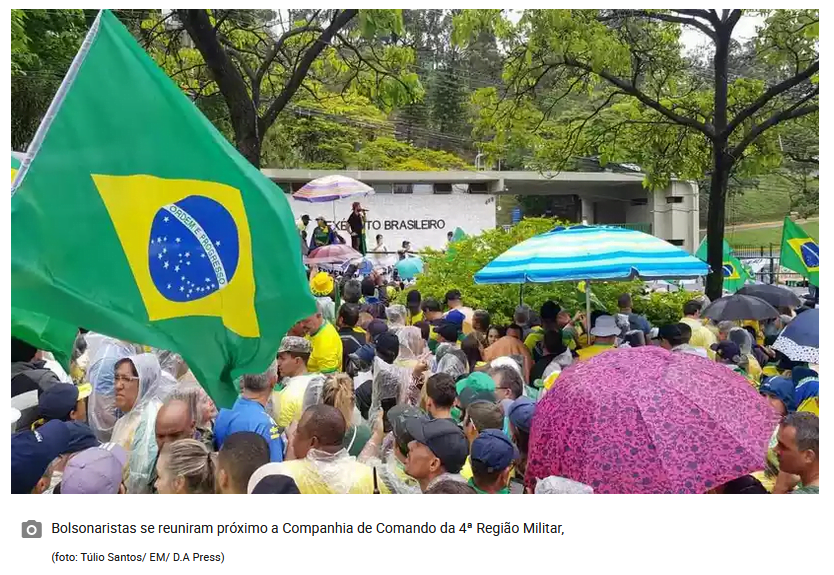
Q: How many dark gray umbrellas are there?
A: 2